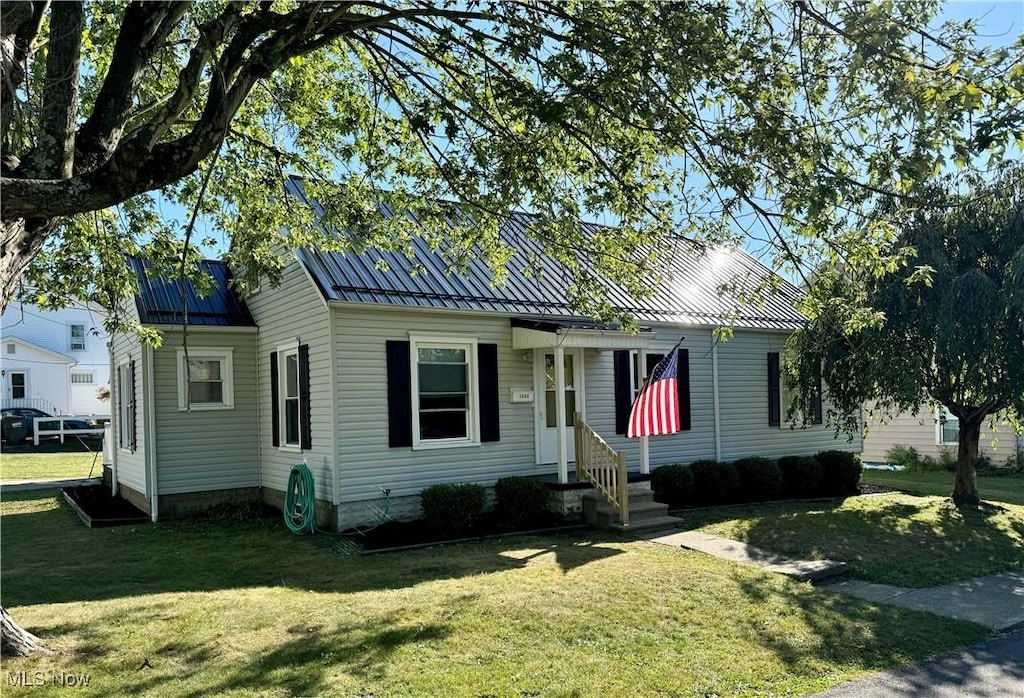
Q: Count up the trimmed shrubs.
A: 7